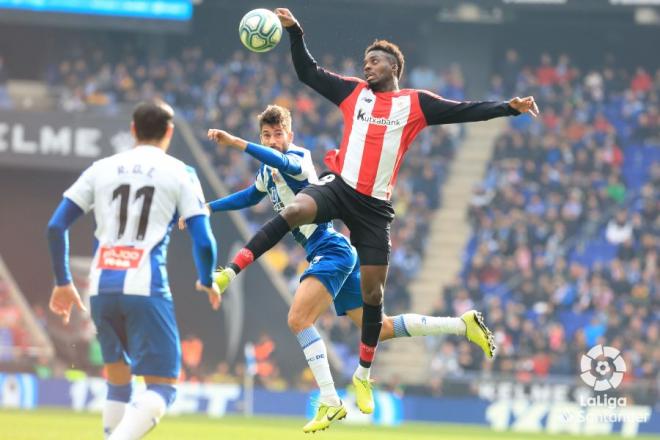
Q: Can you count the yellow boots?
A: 4